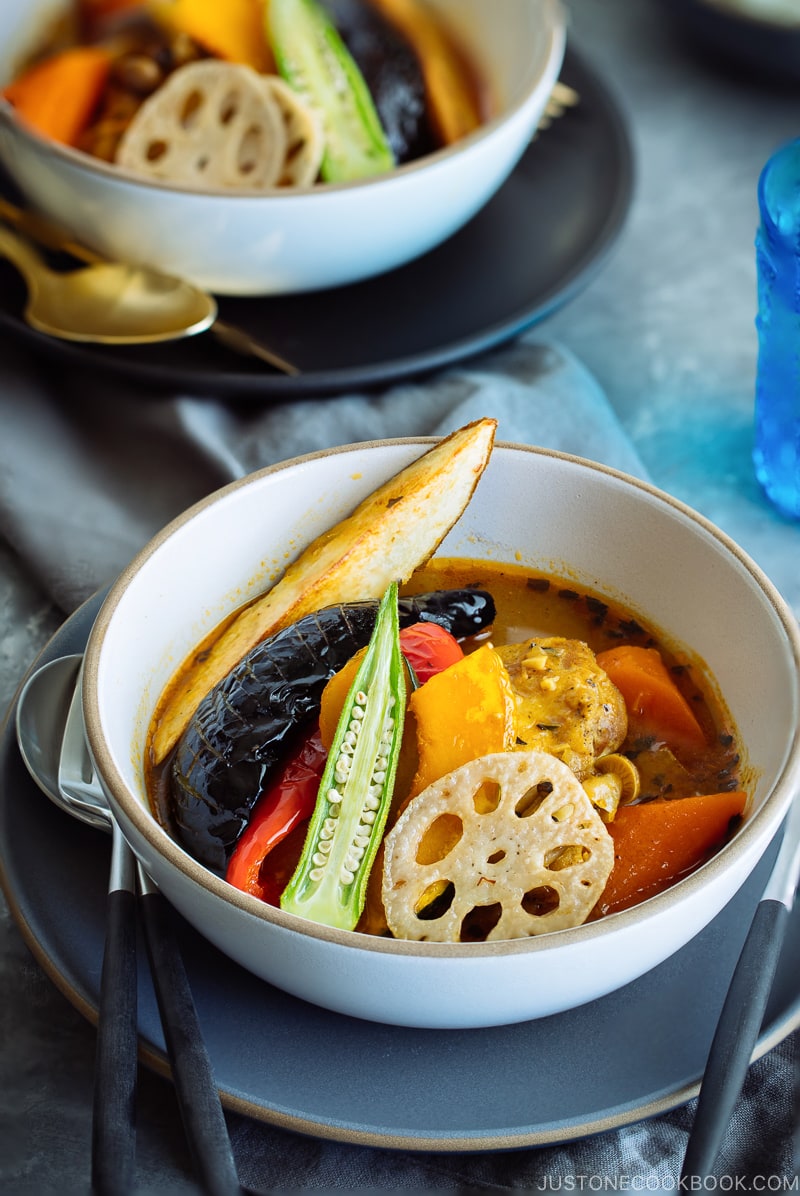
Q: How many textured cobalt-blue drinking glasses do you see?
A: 1